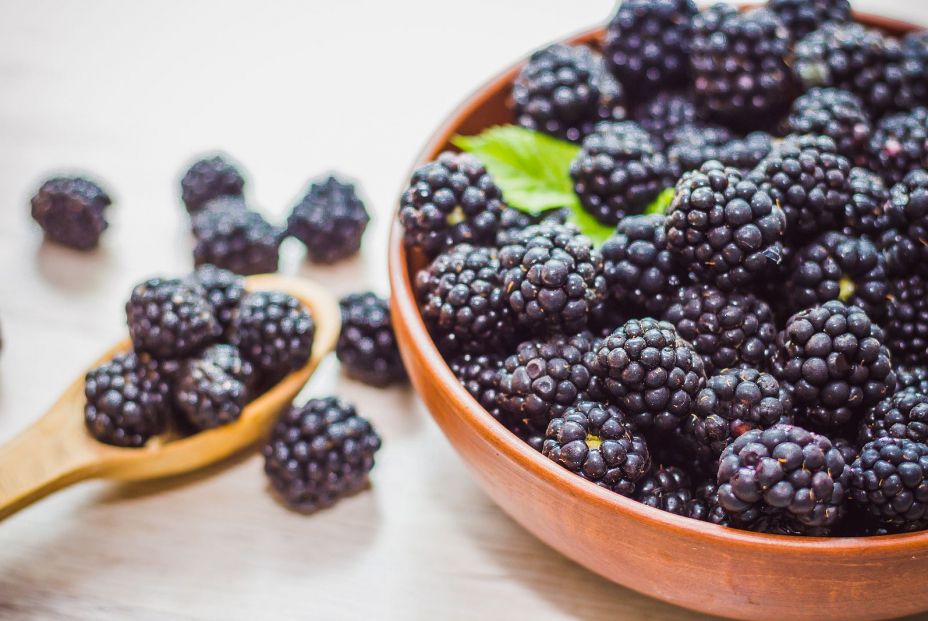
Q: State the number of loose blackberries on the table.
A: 6